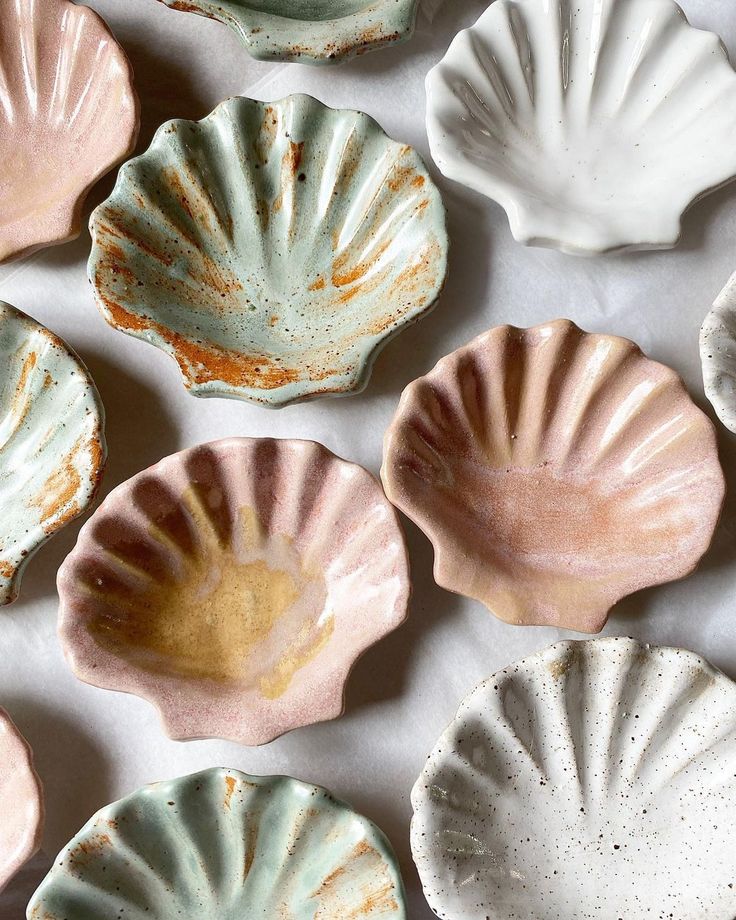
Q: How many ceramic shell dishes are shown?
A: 11